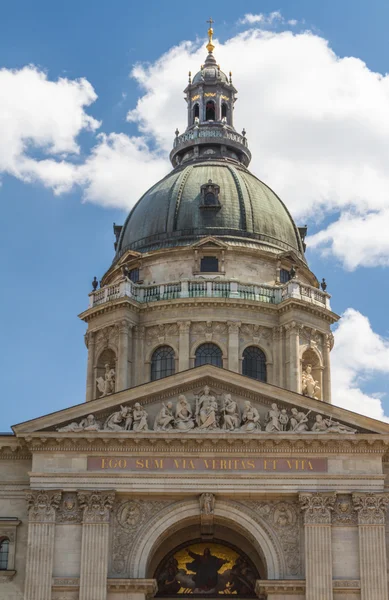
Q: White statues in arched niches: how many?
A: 2